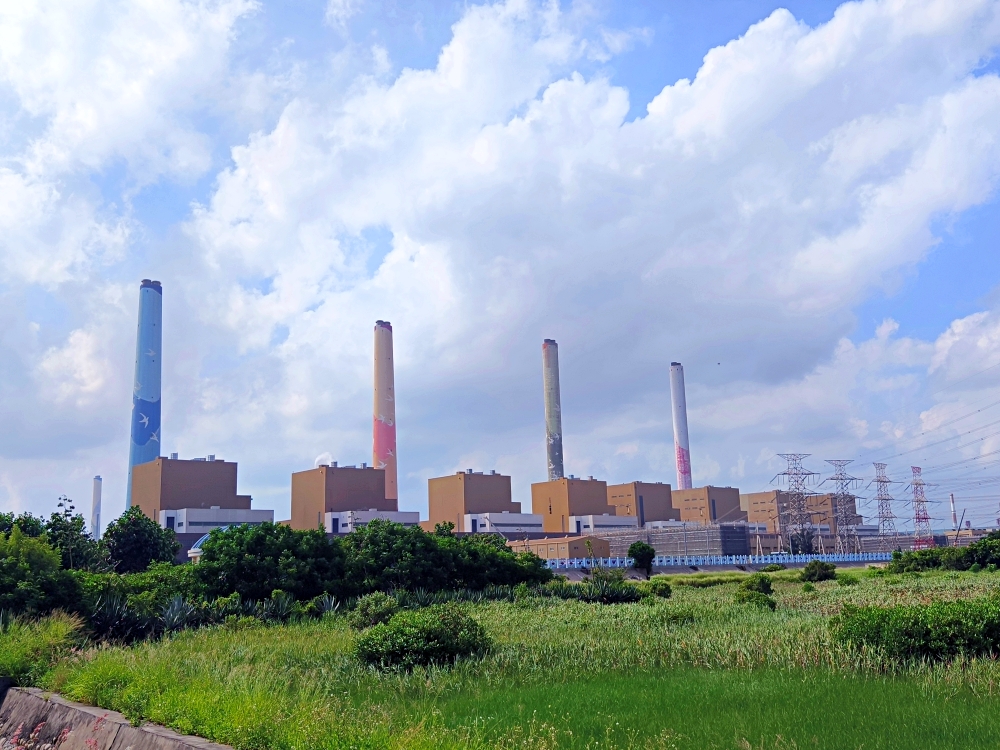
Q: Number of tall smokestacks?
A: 4